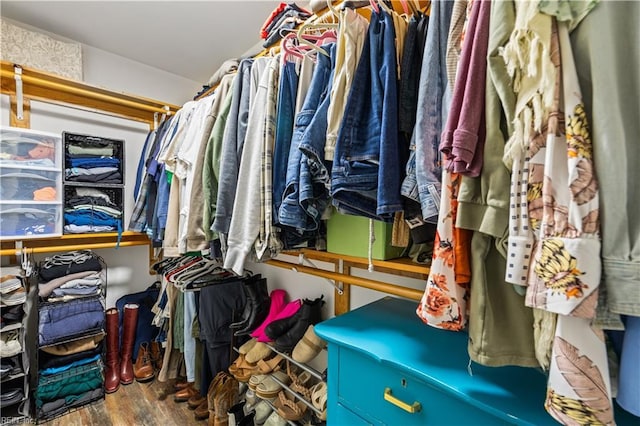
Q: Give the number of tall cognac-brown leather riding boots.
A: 2